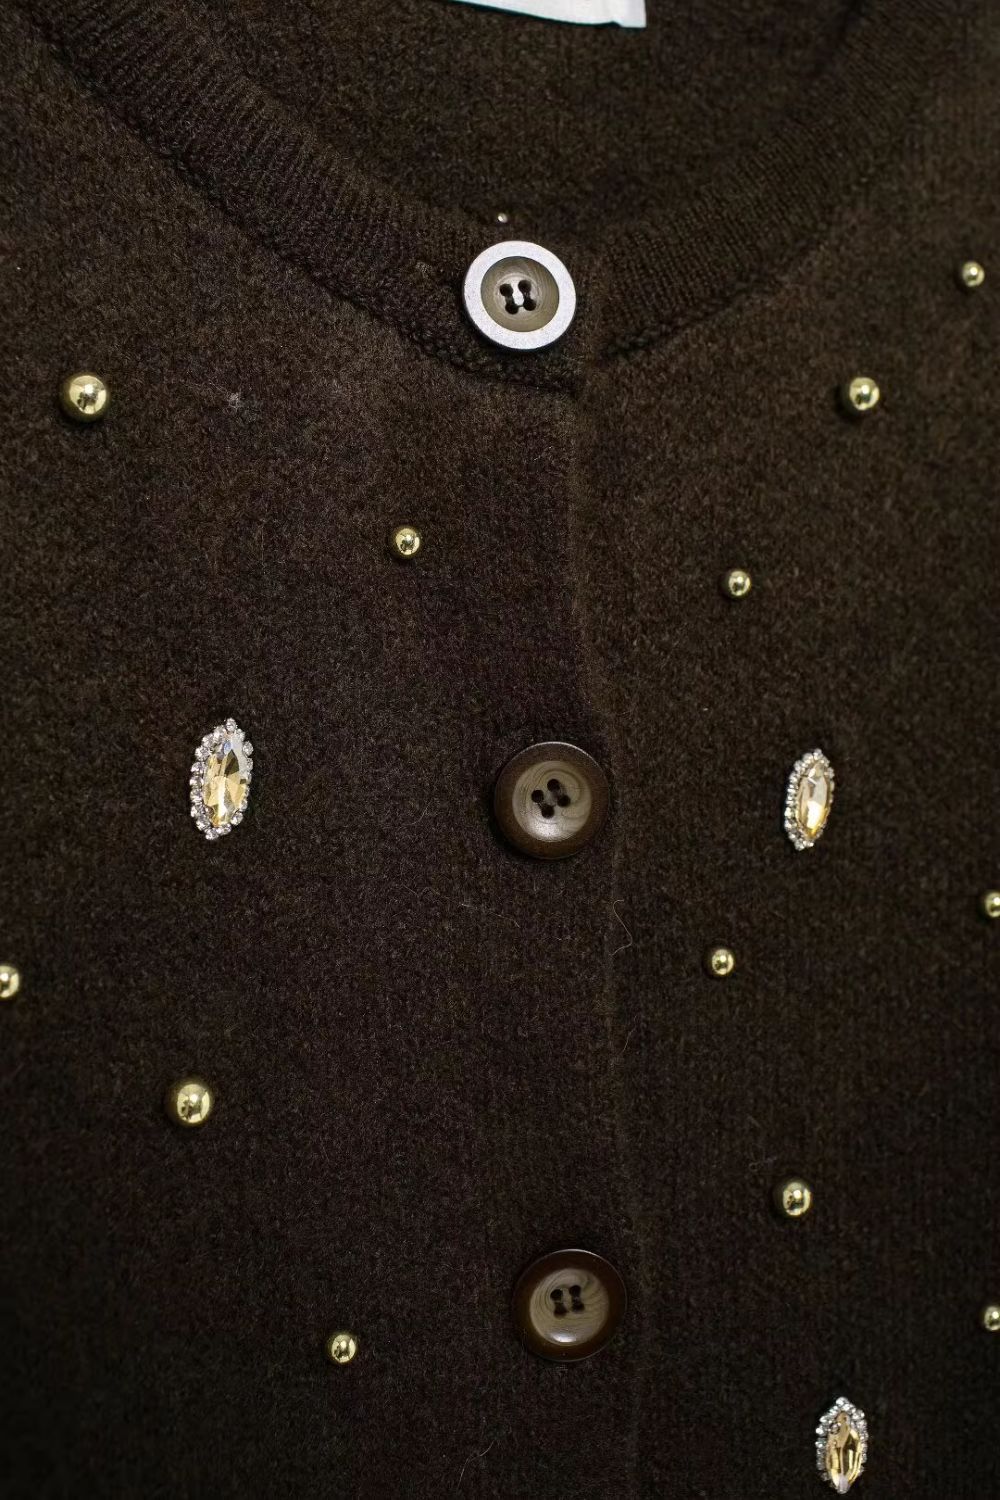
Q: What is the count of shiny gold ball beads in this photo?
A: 12